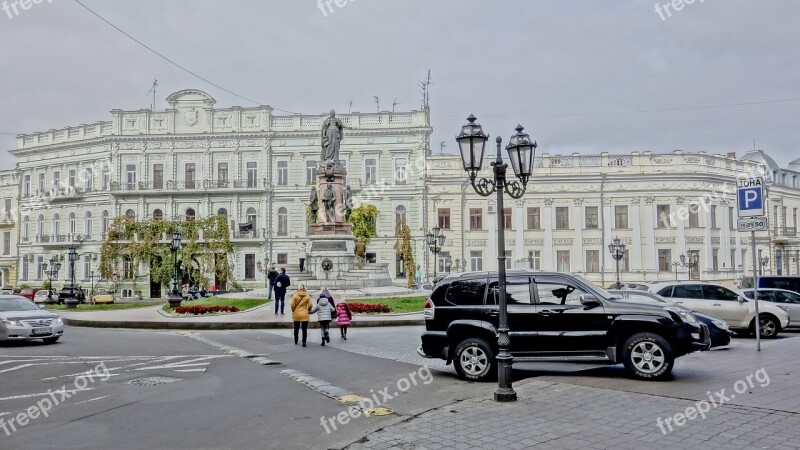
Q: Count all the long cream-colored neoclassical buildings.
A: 2